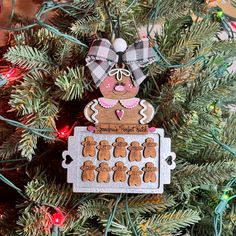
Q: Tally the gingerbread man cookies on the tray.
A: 10